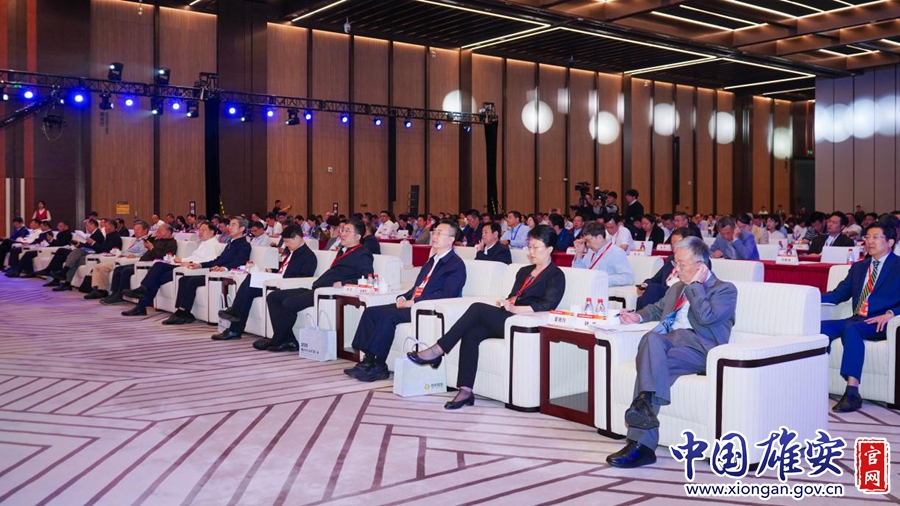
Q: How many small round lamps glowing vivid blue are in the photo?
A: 12